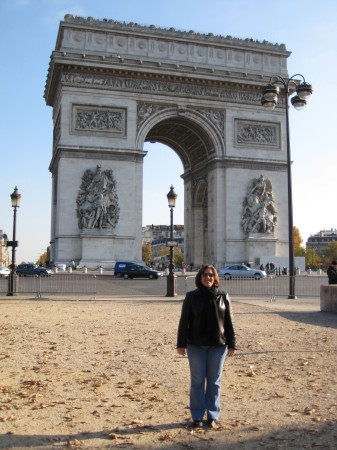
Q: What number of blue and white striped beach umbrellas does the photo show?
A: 0